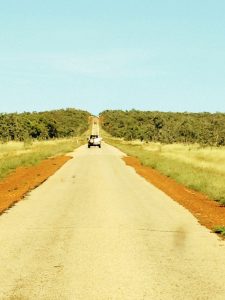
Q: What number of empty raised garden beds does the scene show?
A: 0